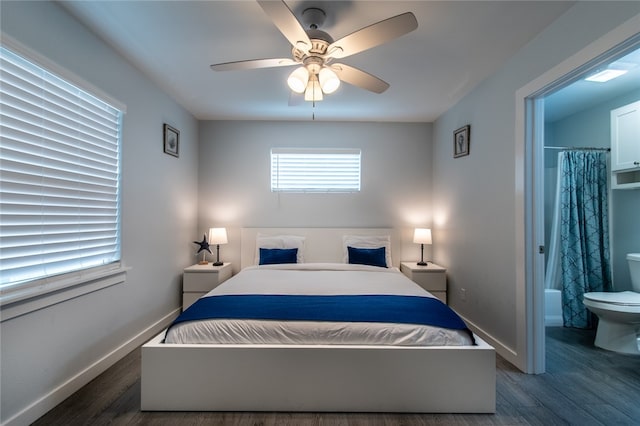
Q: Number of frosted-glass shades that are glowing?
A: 3